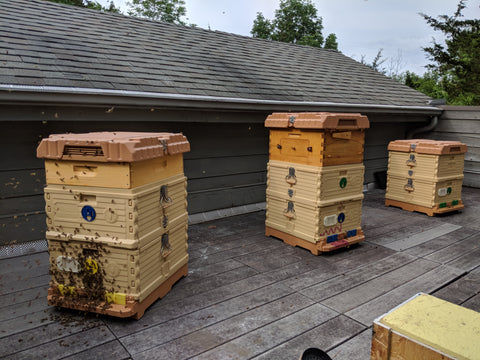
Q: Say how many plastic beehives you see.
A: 3